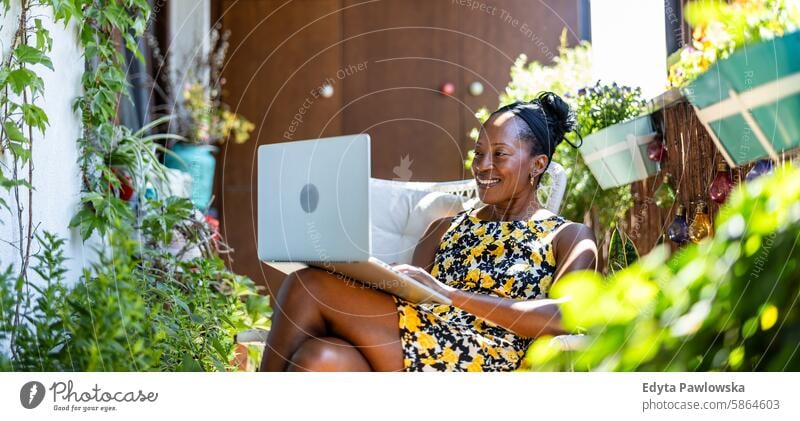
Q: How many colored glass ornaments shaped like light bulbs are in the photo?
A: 6